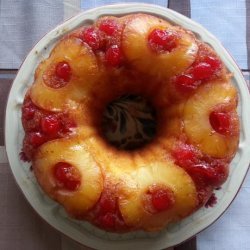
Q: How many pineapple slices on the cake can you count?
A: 5